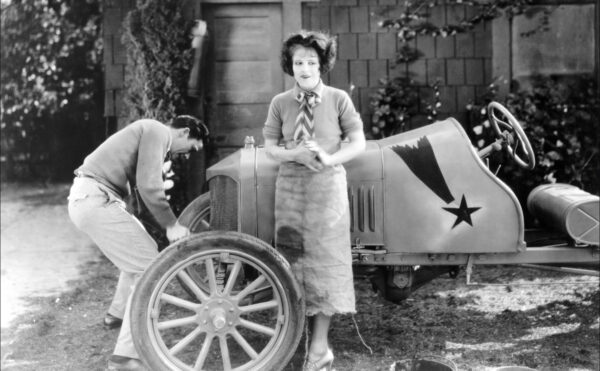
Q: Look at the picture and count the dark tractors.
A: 0